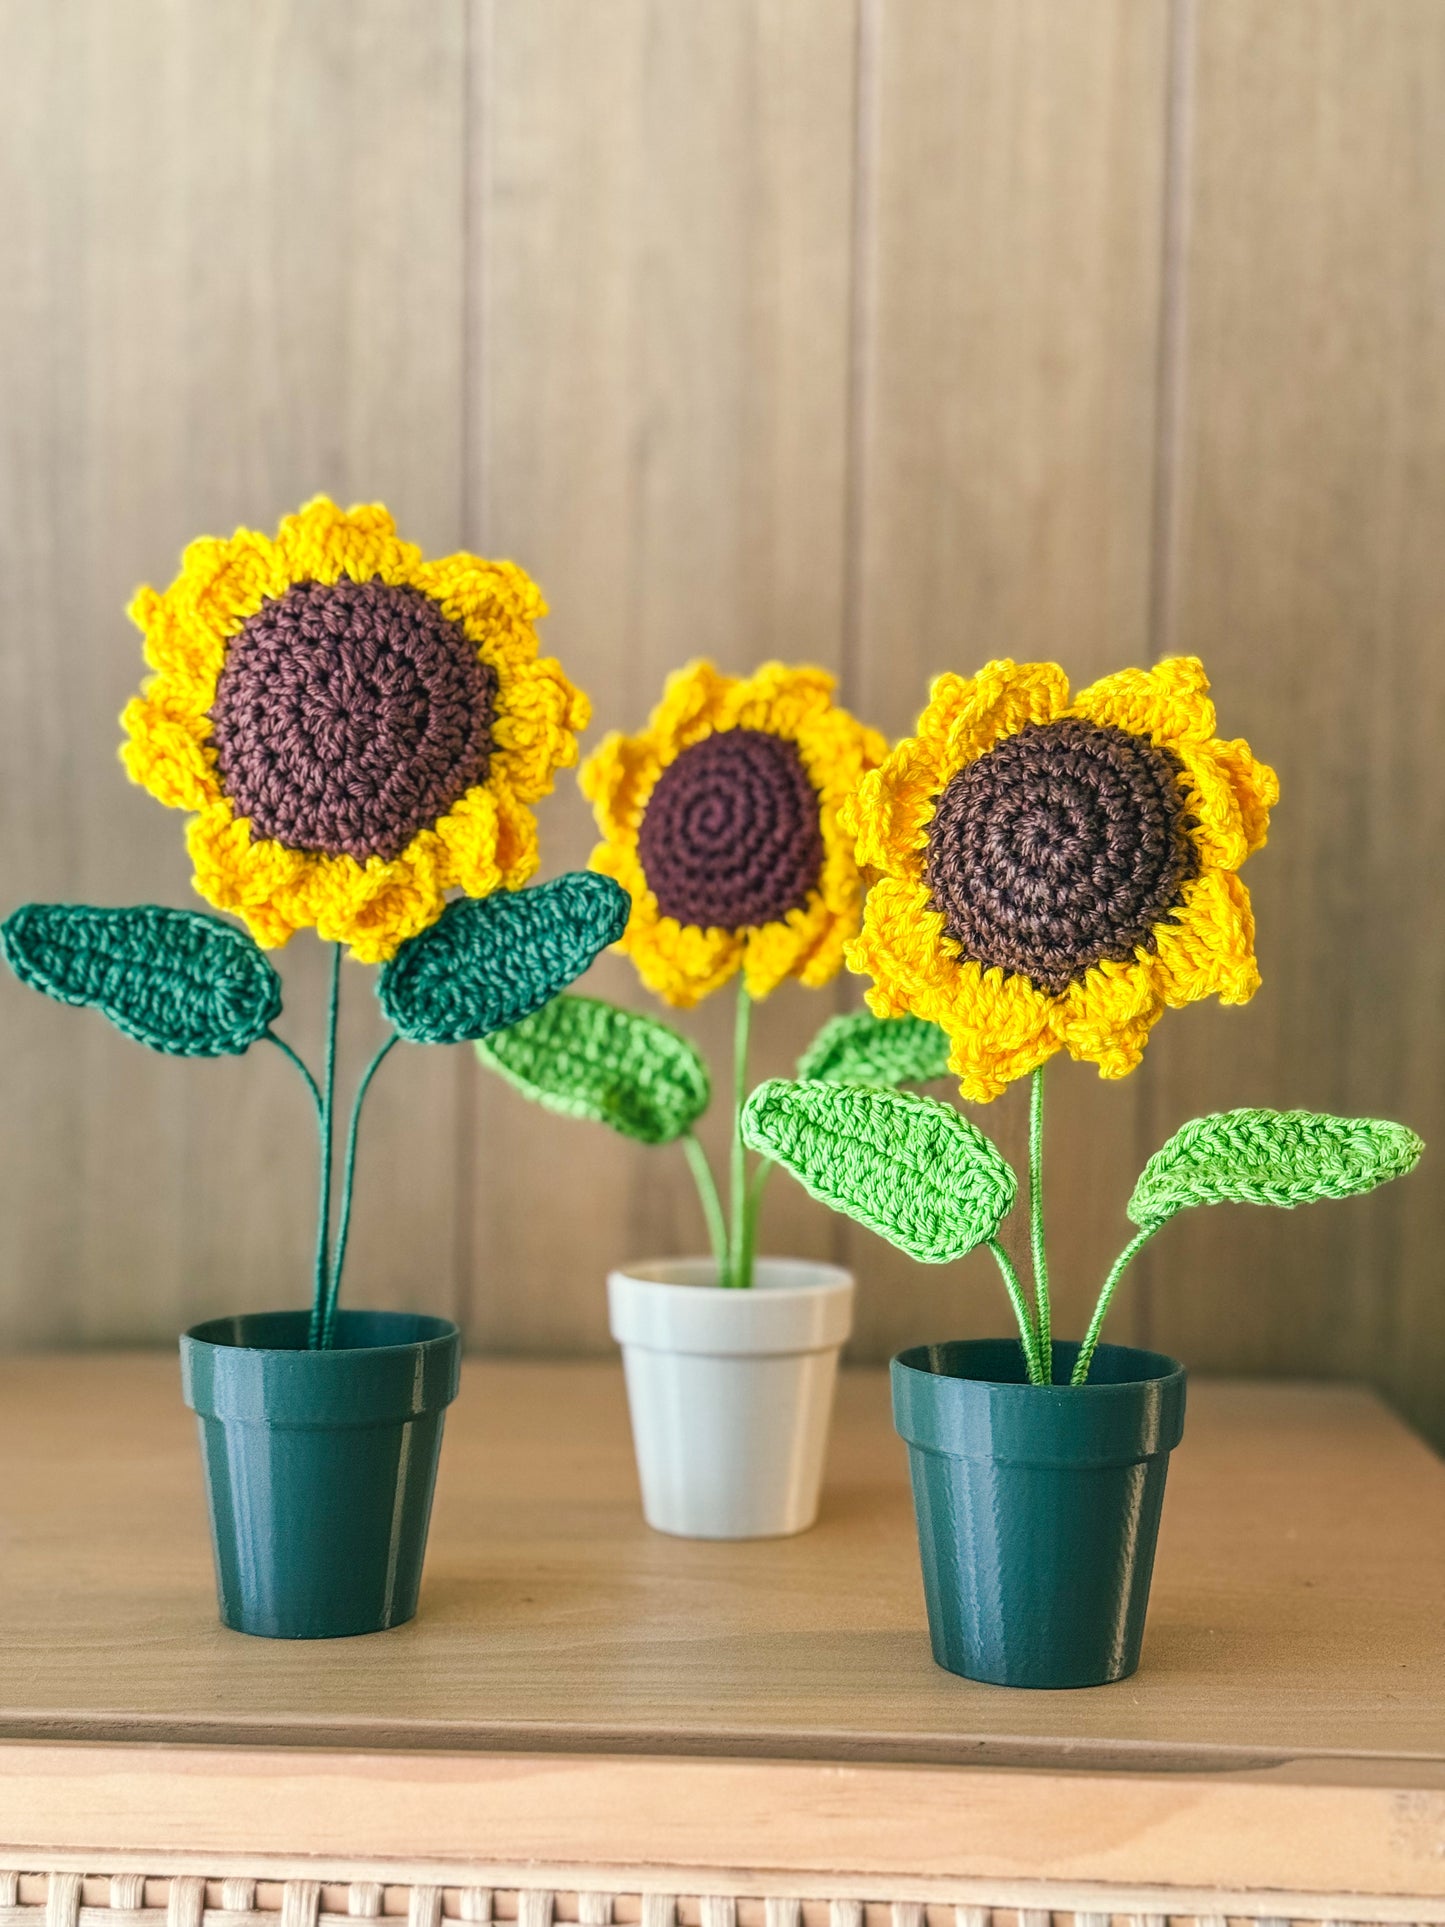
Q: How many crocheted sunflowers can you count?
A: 3